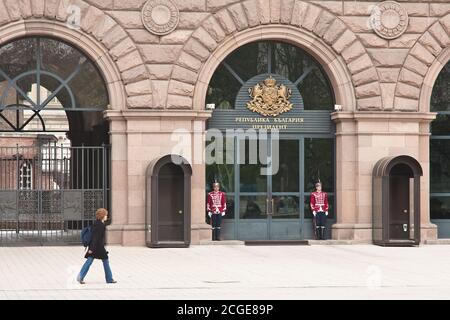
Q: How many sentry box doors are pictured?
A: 2